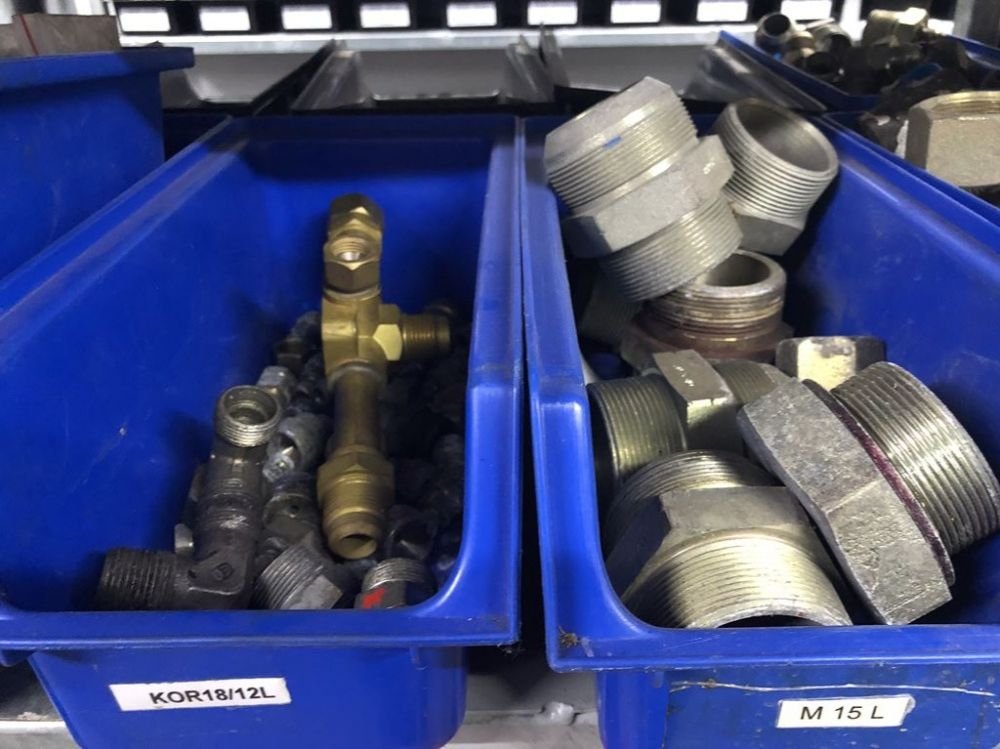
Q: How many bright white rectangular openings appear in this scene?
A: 9